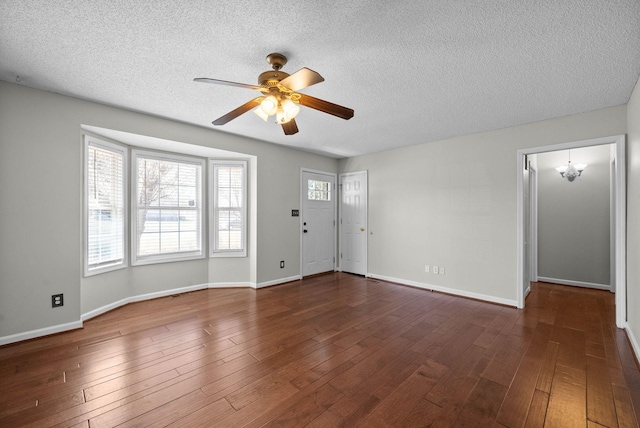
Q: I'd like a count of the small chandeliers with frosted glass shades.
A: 1